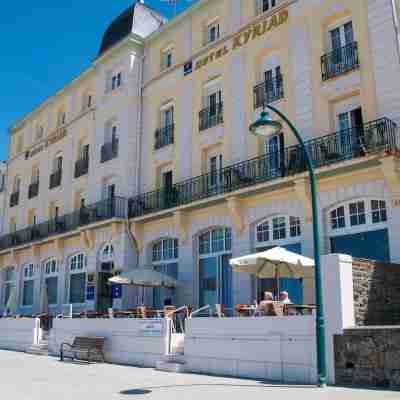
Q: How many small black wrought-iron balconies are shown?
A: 9